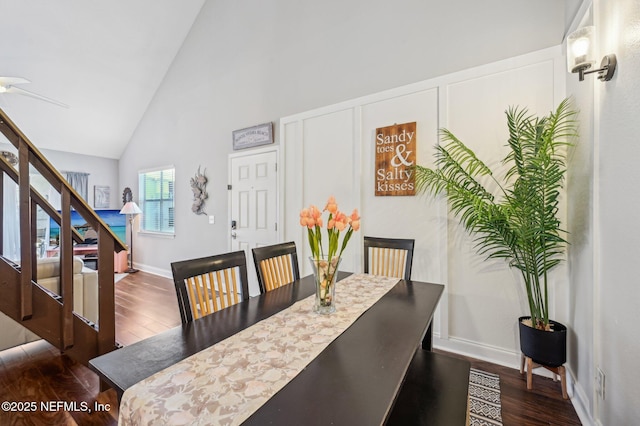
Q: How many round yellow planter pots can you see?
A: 0